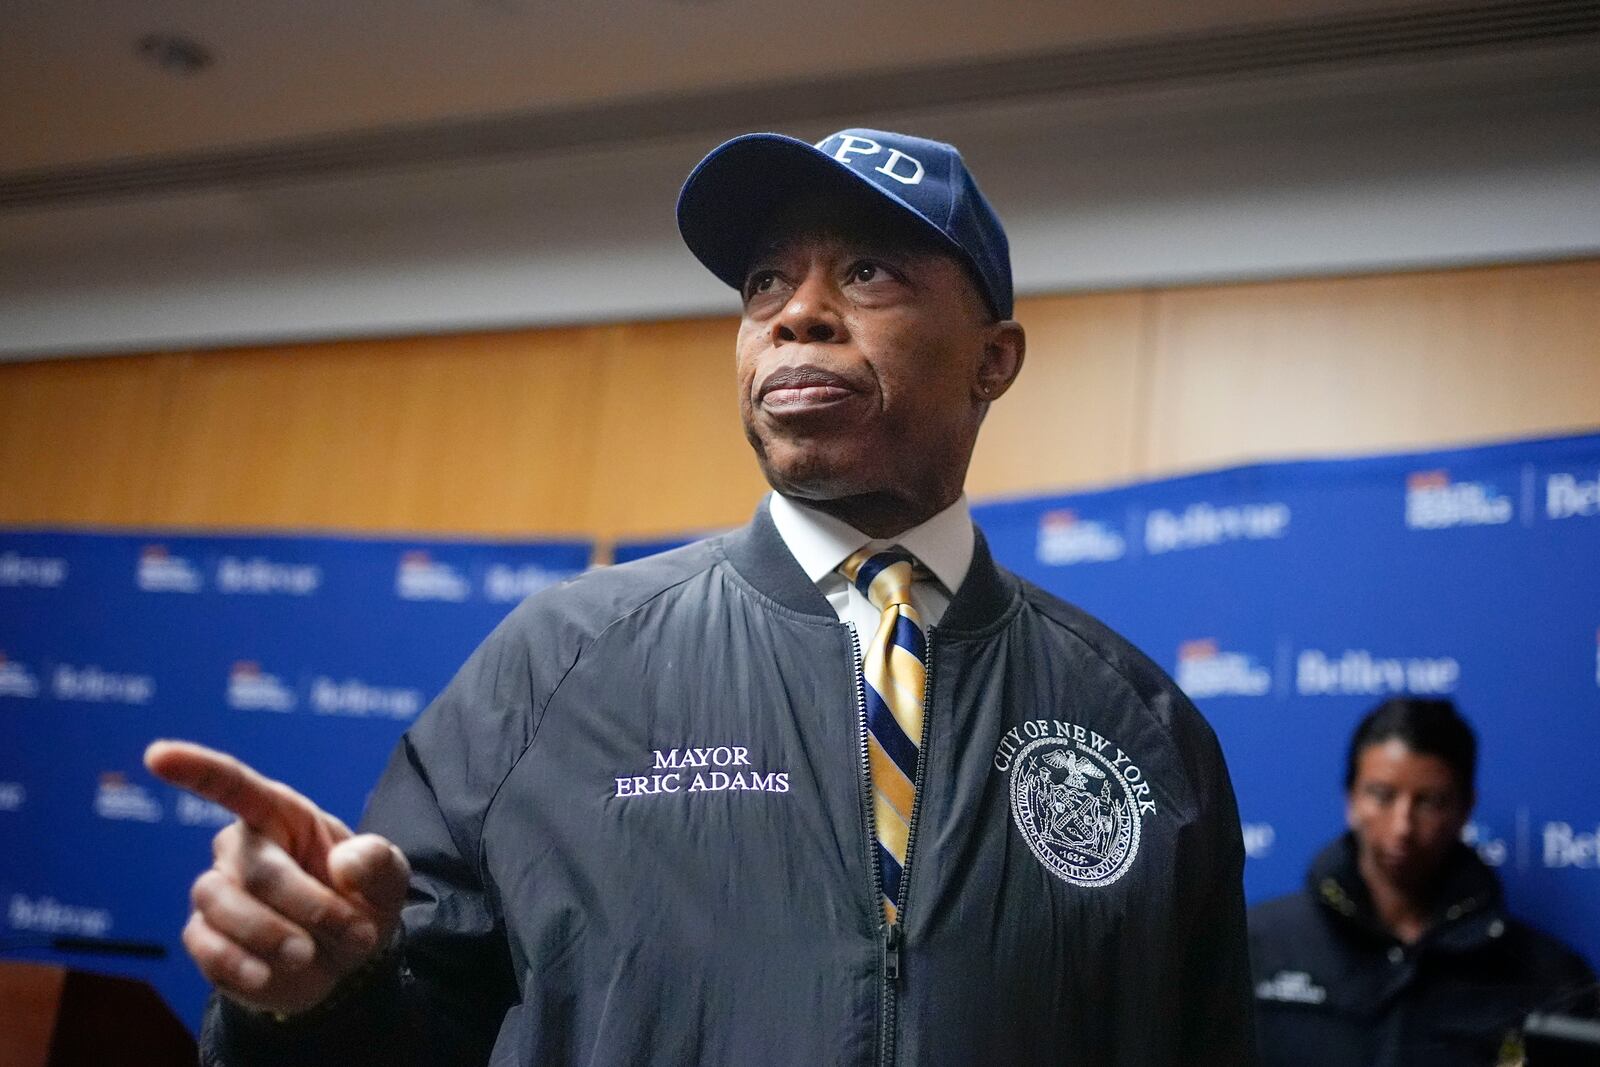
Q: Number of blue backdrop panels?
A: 2